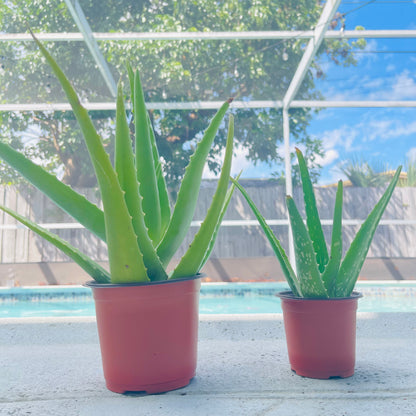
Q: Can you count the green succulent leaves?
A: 14